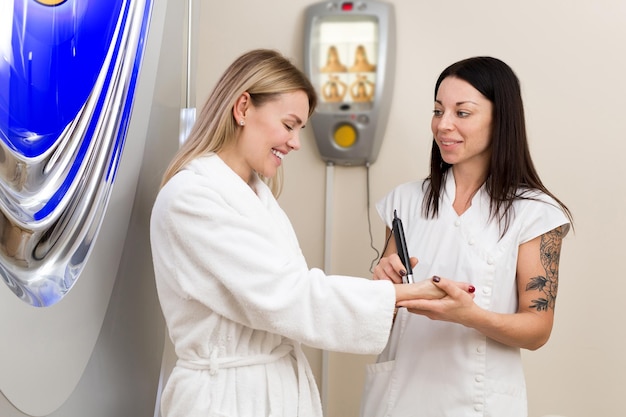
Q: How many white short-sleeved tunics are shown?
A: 1